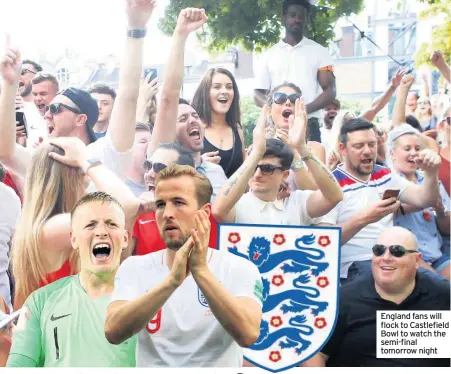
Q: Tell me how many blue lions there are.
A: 3